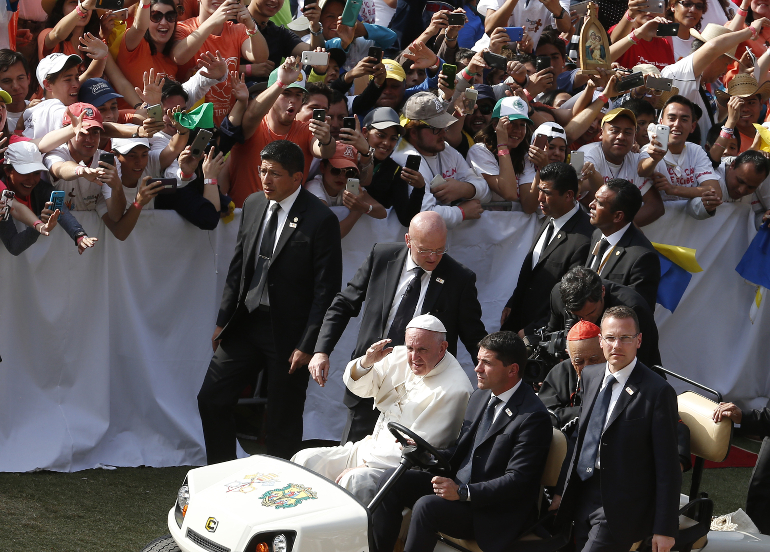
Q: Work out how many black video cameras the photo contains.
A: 1